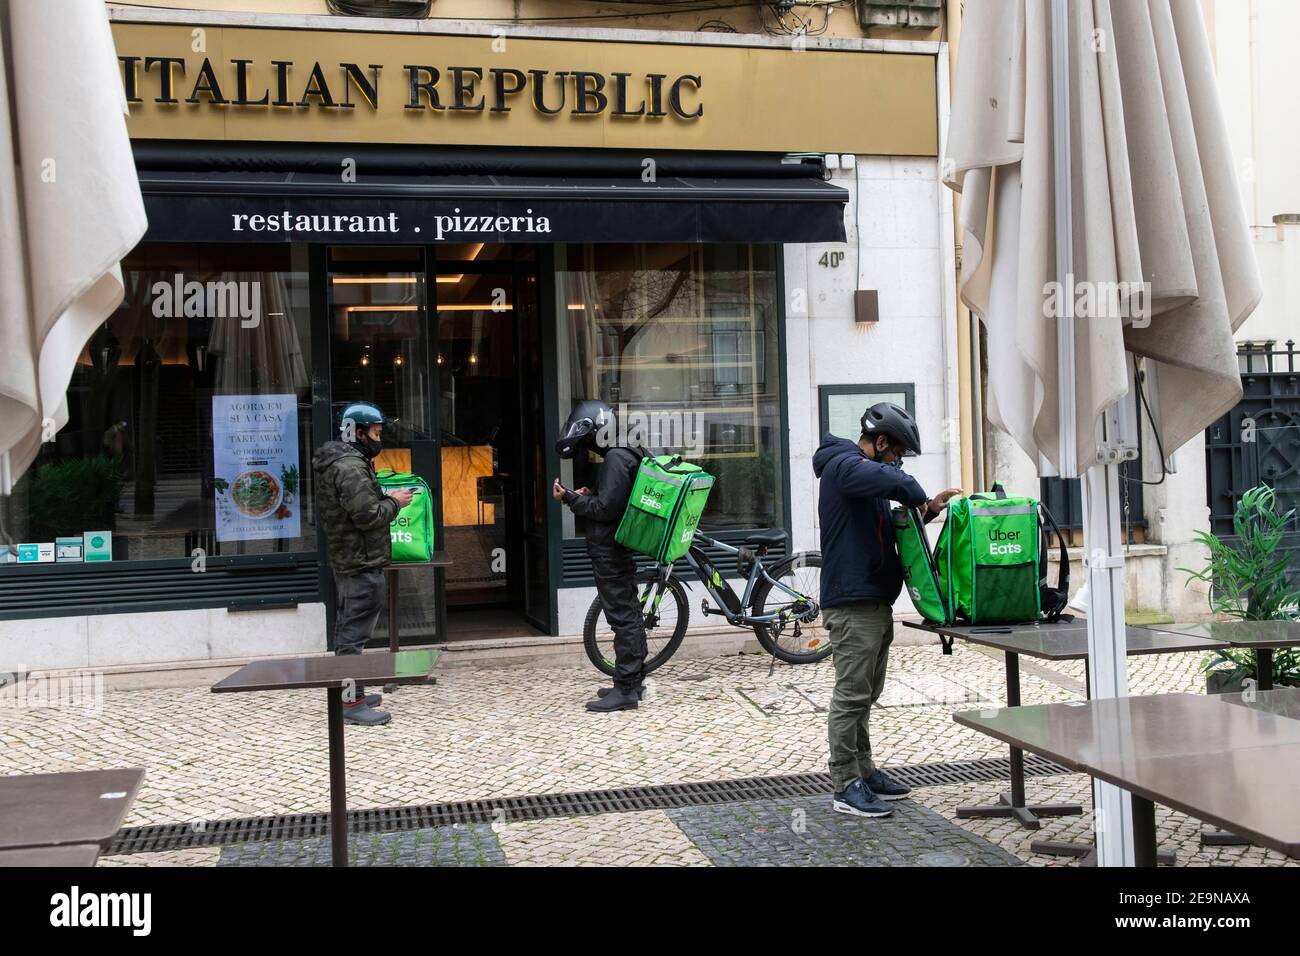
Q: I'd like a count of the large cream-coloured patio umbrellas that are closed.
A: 2